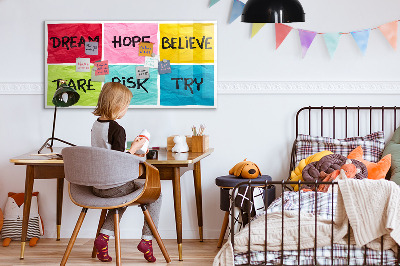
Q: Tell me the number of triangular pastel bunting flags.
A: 8